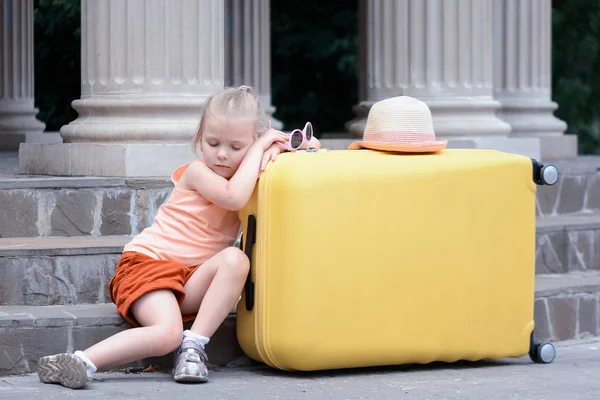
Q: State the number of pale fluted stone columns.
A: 5